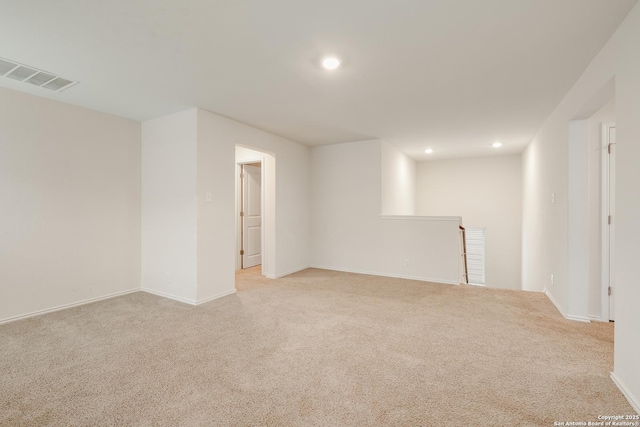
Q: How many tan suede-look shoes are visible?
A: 0